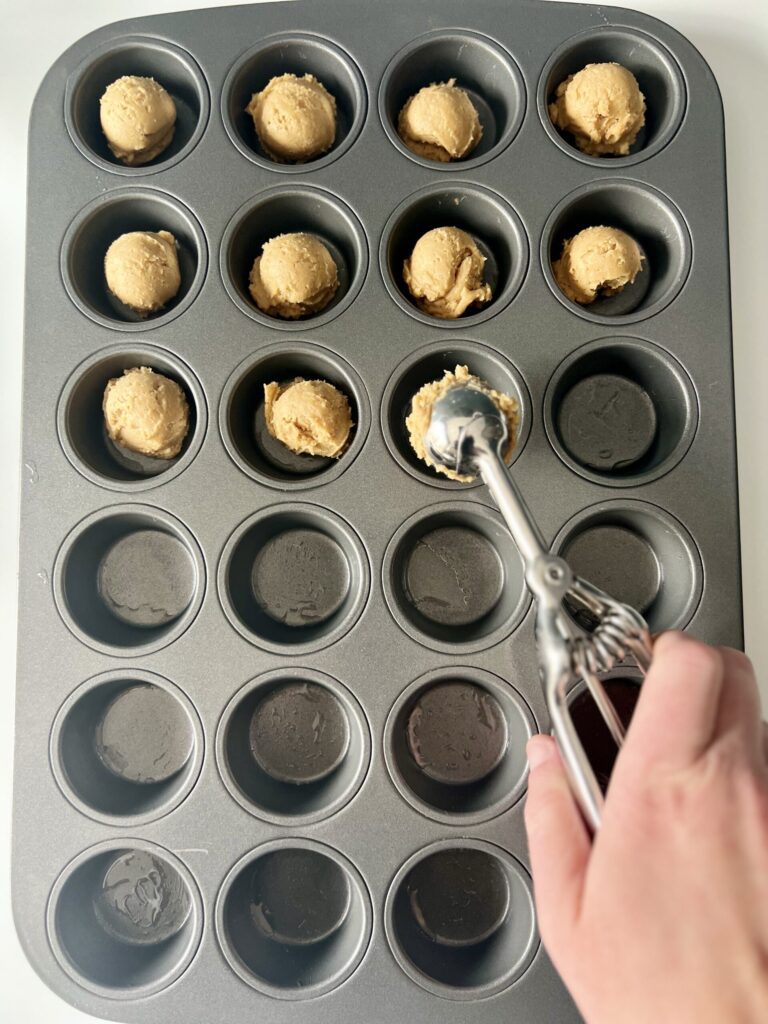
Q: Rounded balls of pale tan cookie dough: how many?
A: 10